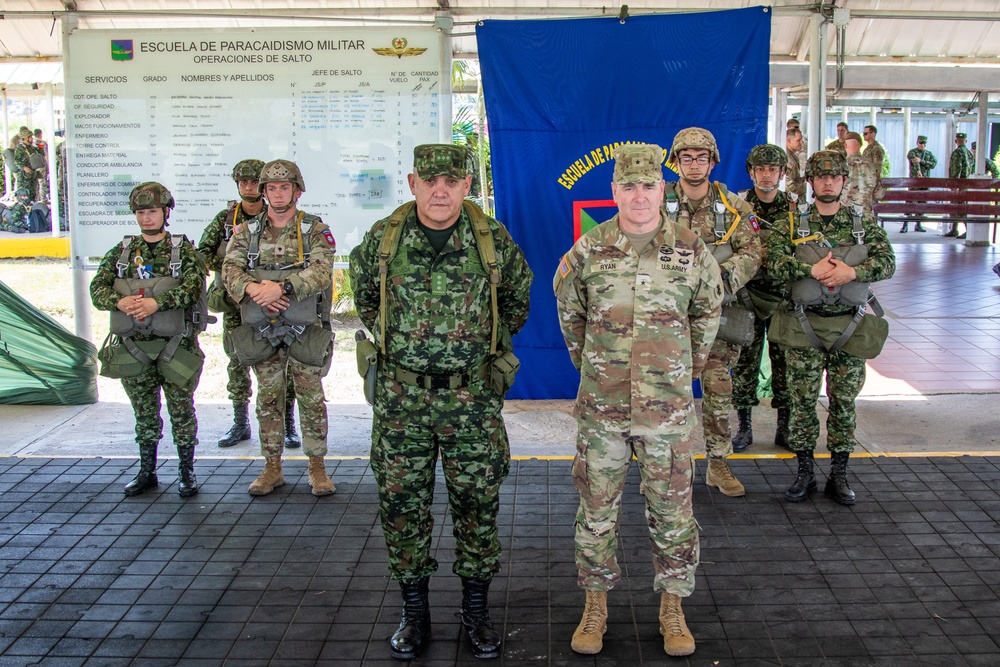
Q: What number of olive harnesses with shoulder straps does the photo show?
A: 1